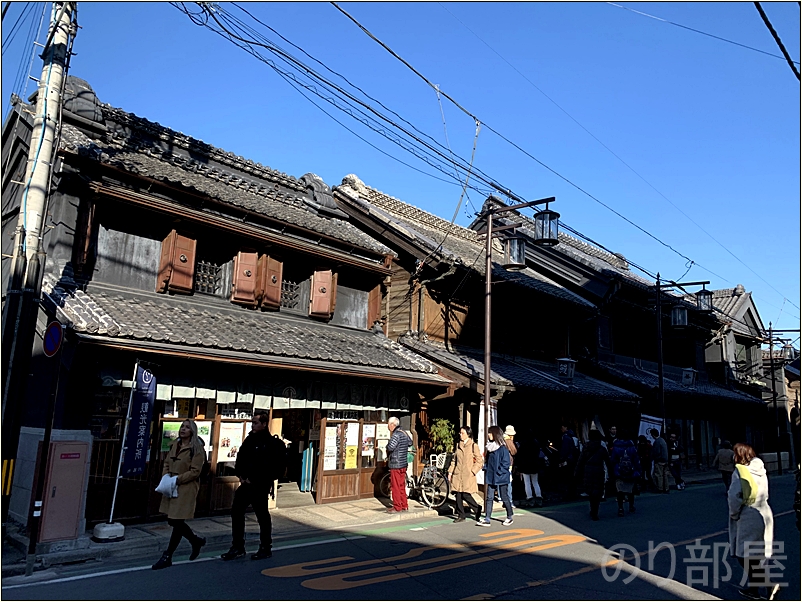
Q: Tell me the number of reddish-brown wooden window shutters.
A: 4